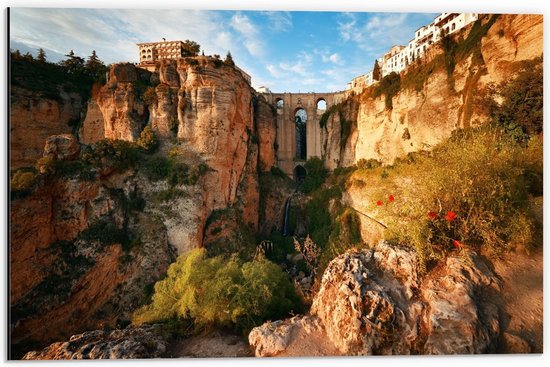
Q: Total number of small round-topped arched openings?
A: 2